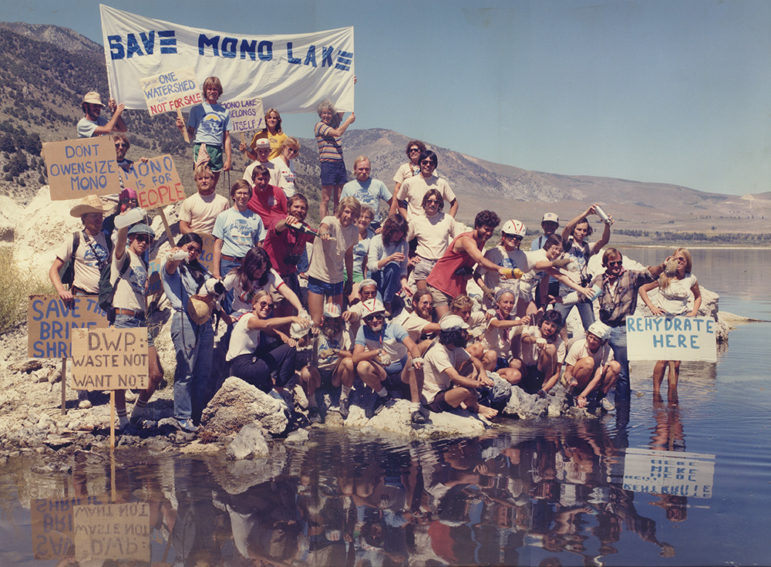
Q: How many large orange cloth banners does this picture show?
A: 0